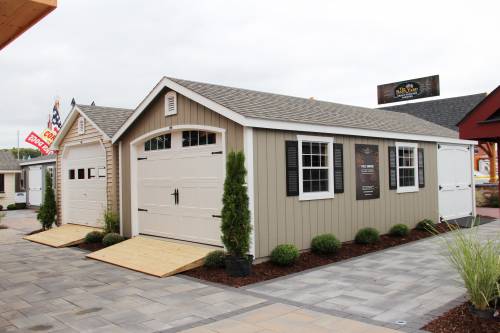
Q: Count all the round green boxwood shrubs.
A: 8